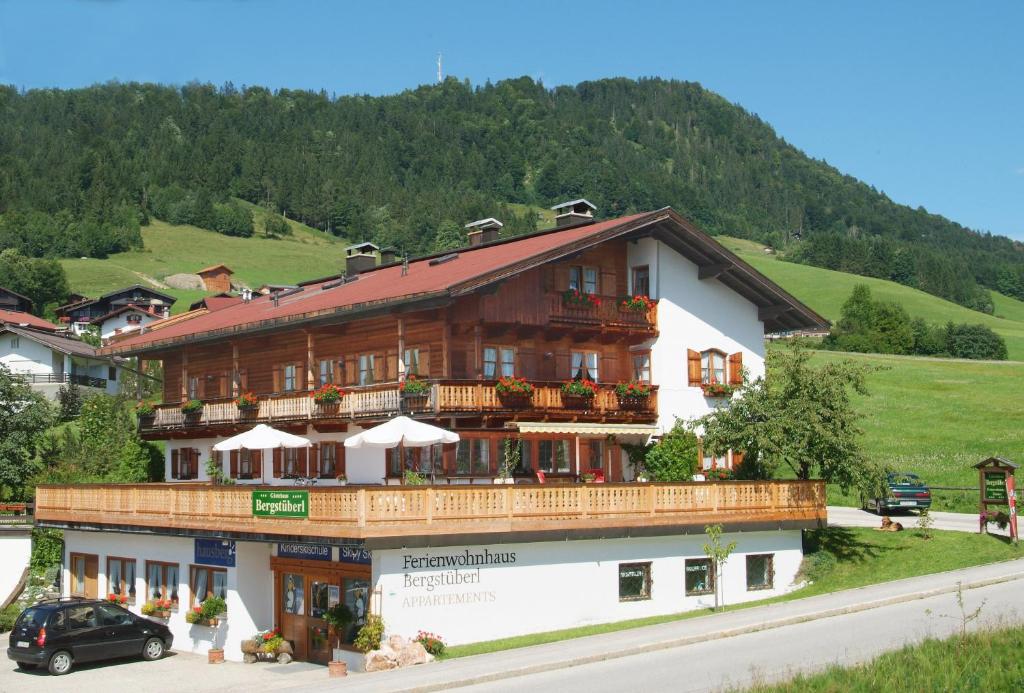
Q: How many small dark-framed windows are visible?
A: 3